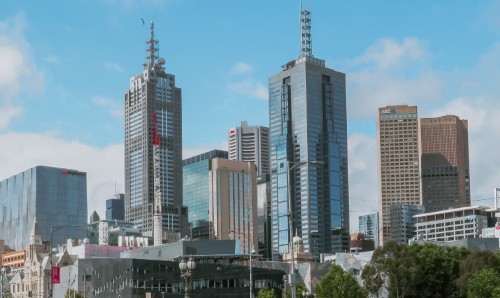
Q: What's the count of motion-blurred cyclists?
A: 0